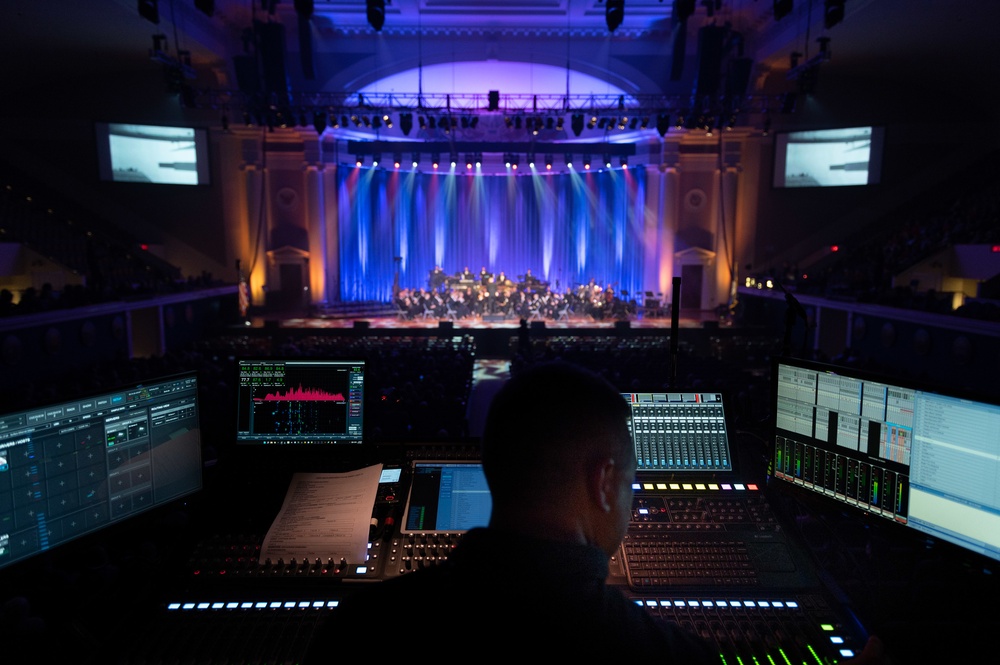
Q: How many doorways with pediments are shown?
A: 2